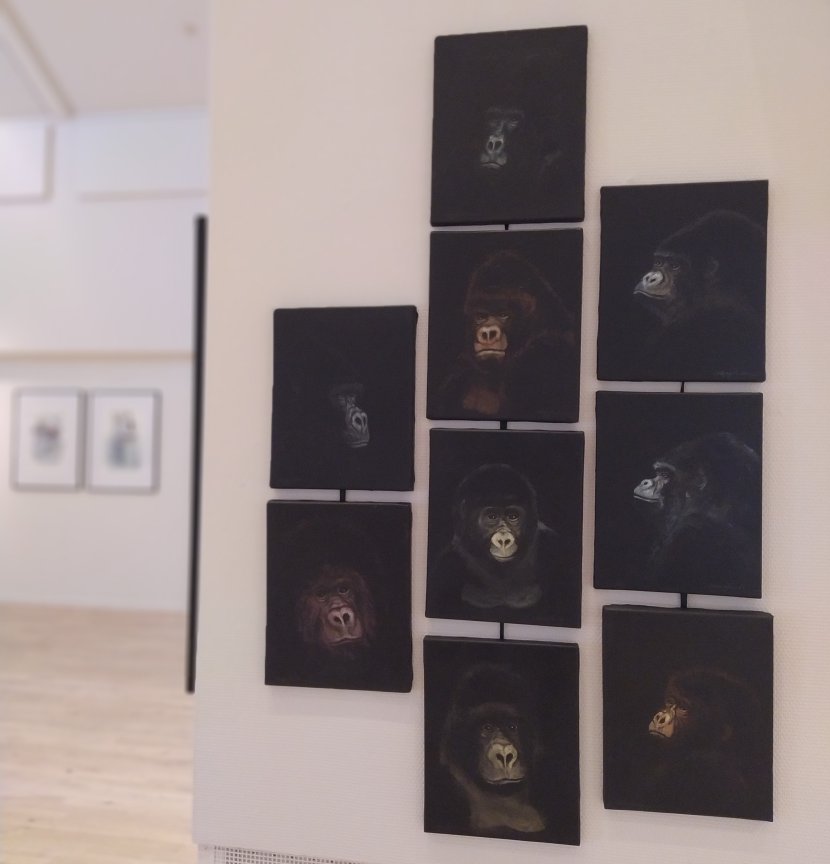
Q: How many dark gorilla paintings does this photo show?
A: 9